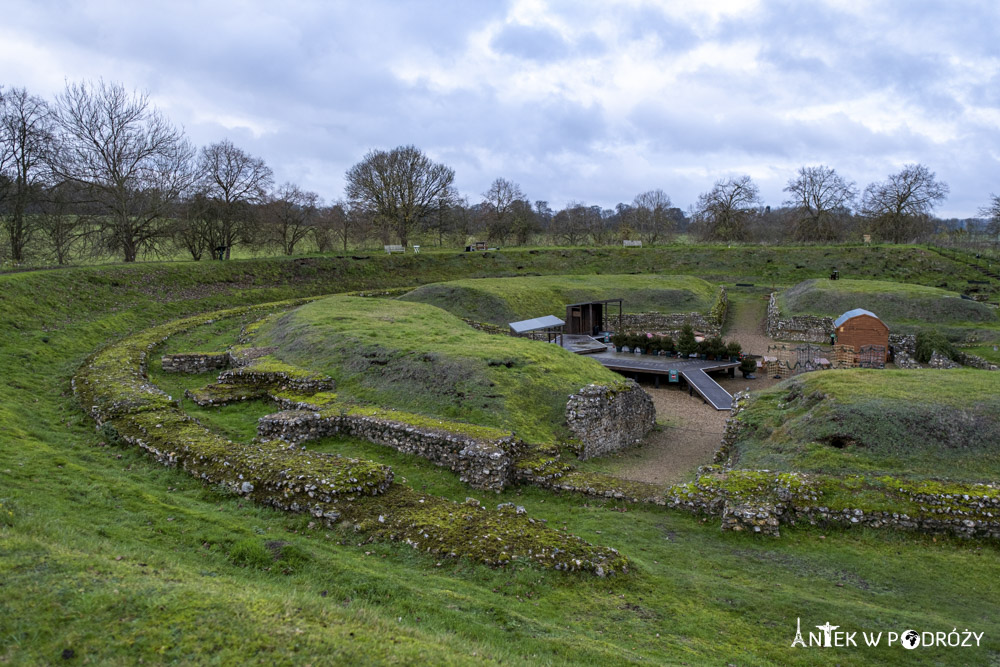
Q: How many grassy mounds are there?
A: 4